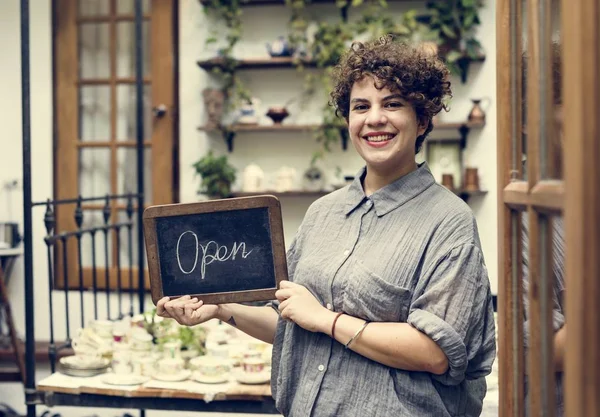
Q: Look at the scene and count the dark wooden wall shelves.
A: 4